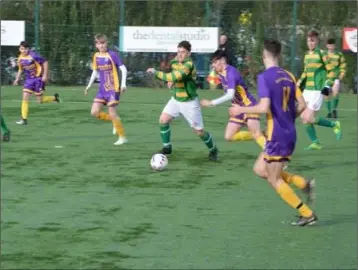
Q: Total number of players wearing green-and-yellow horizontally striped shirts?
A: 3